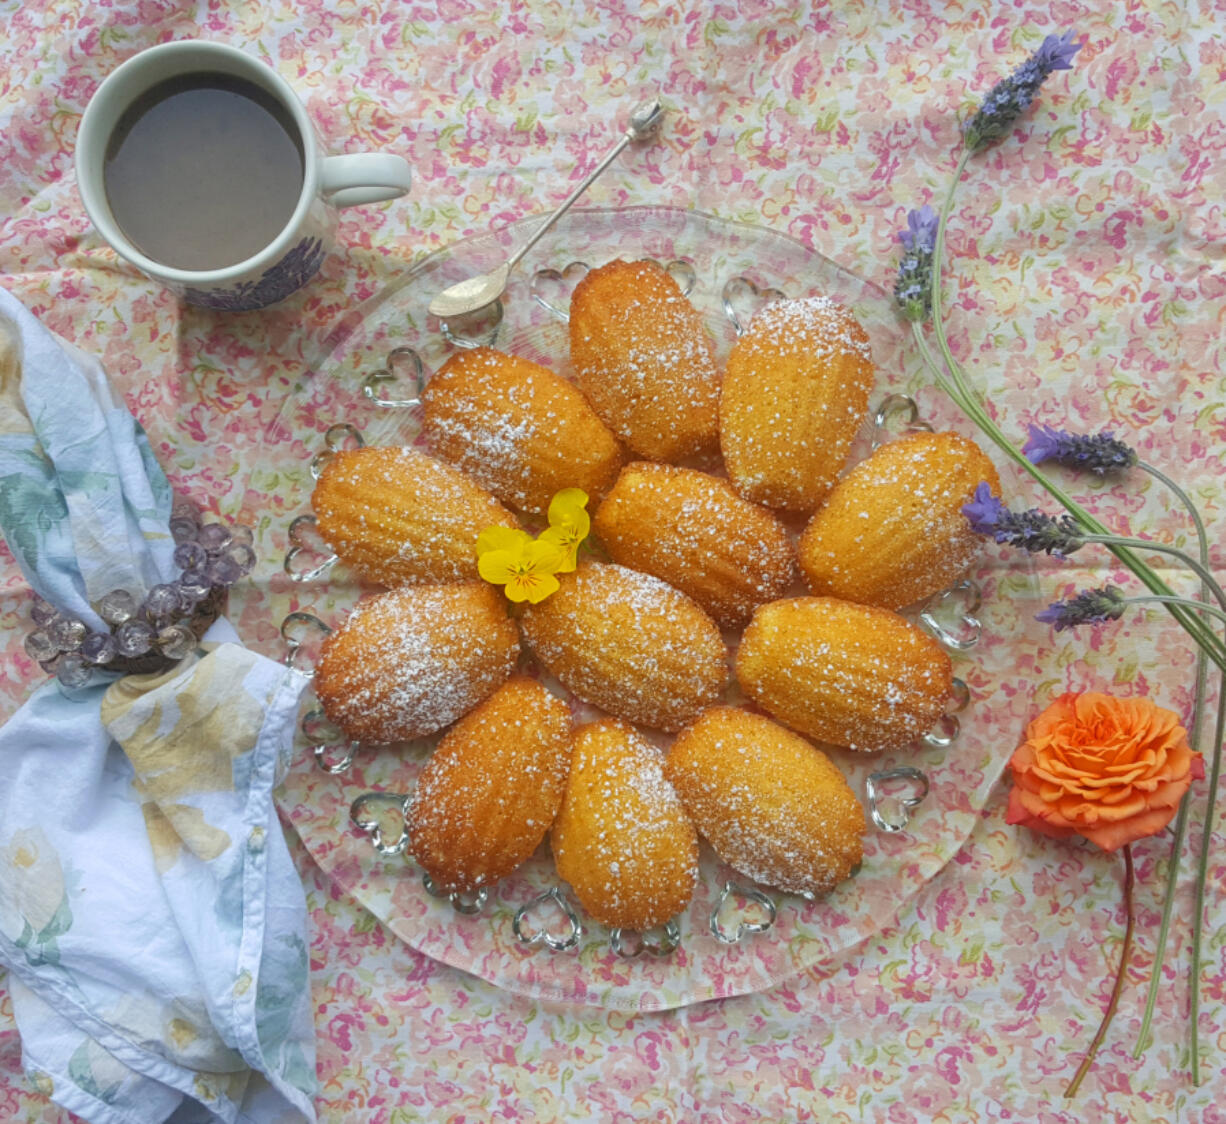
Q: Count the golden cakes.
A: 12